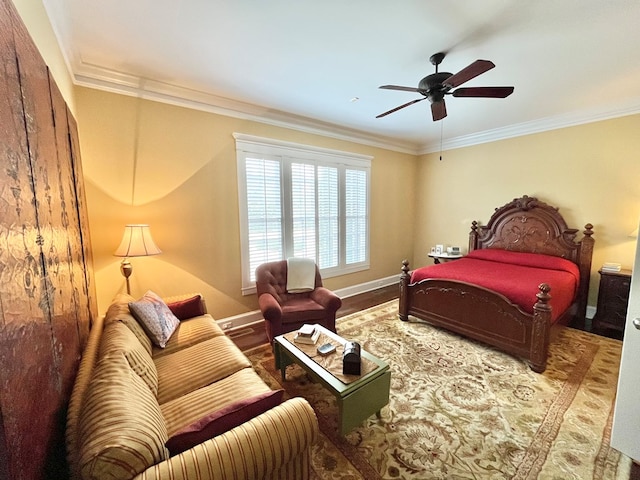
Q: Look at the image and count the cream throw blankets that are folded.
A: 1